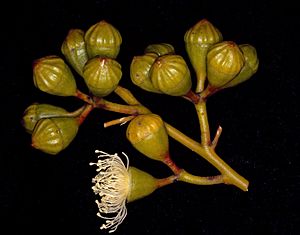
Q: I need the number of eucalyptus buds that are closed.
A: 13